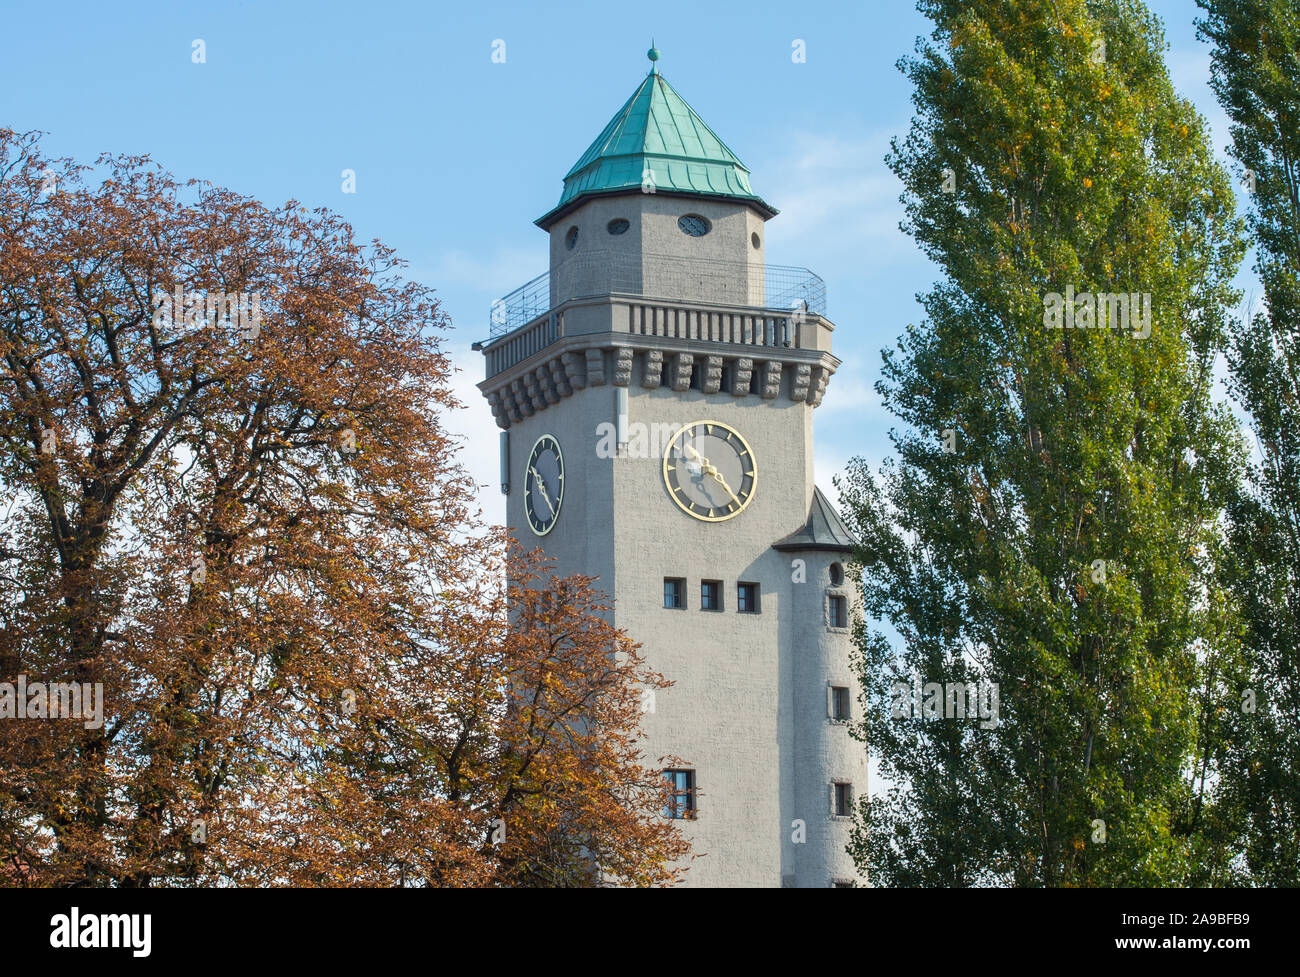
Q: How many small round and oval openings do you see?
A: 5